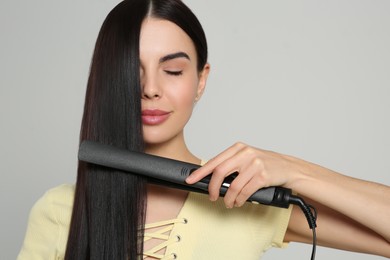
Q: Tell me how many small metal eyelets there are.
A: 3